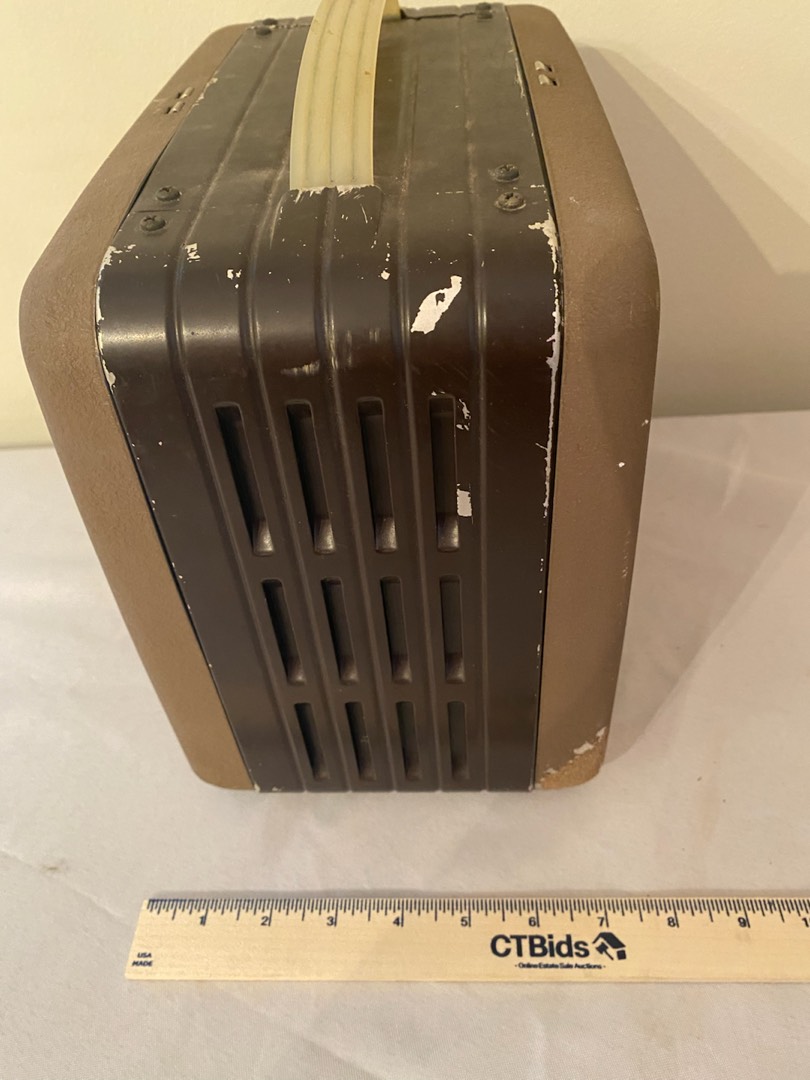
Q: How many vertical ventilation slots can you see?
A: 12